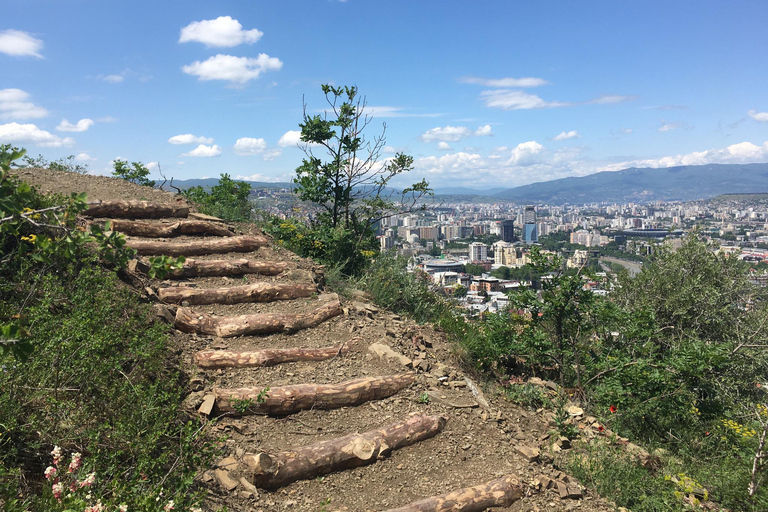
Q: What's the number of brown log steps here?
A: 10